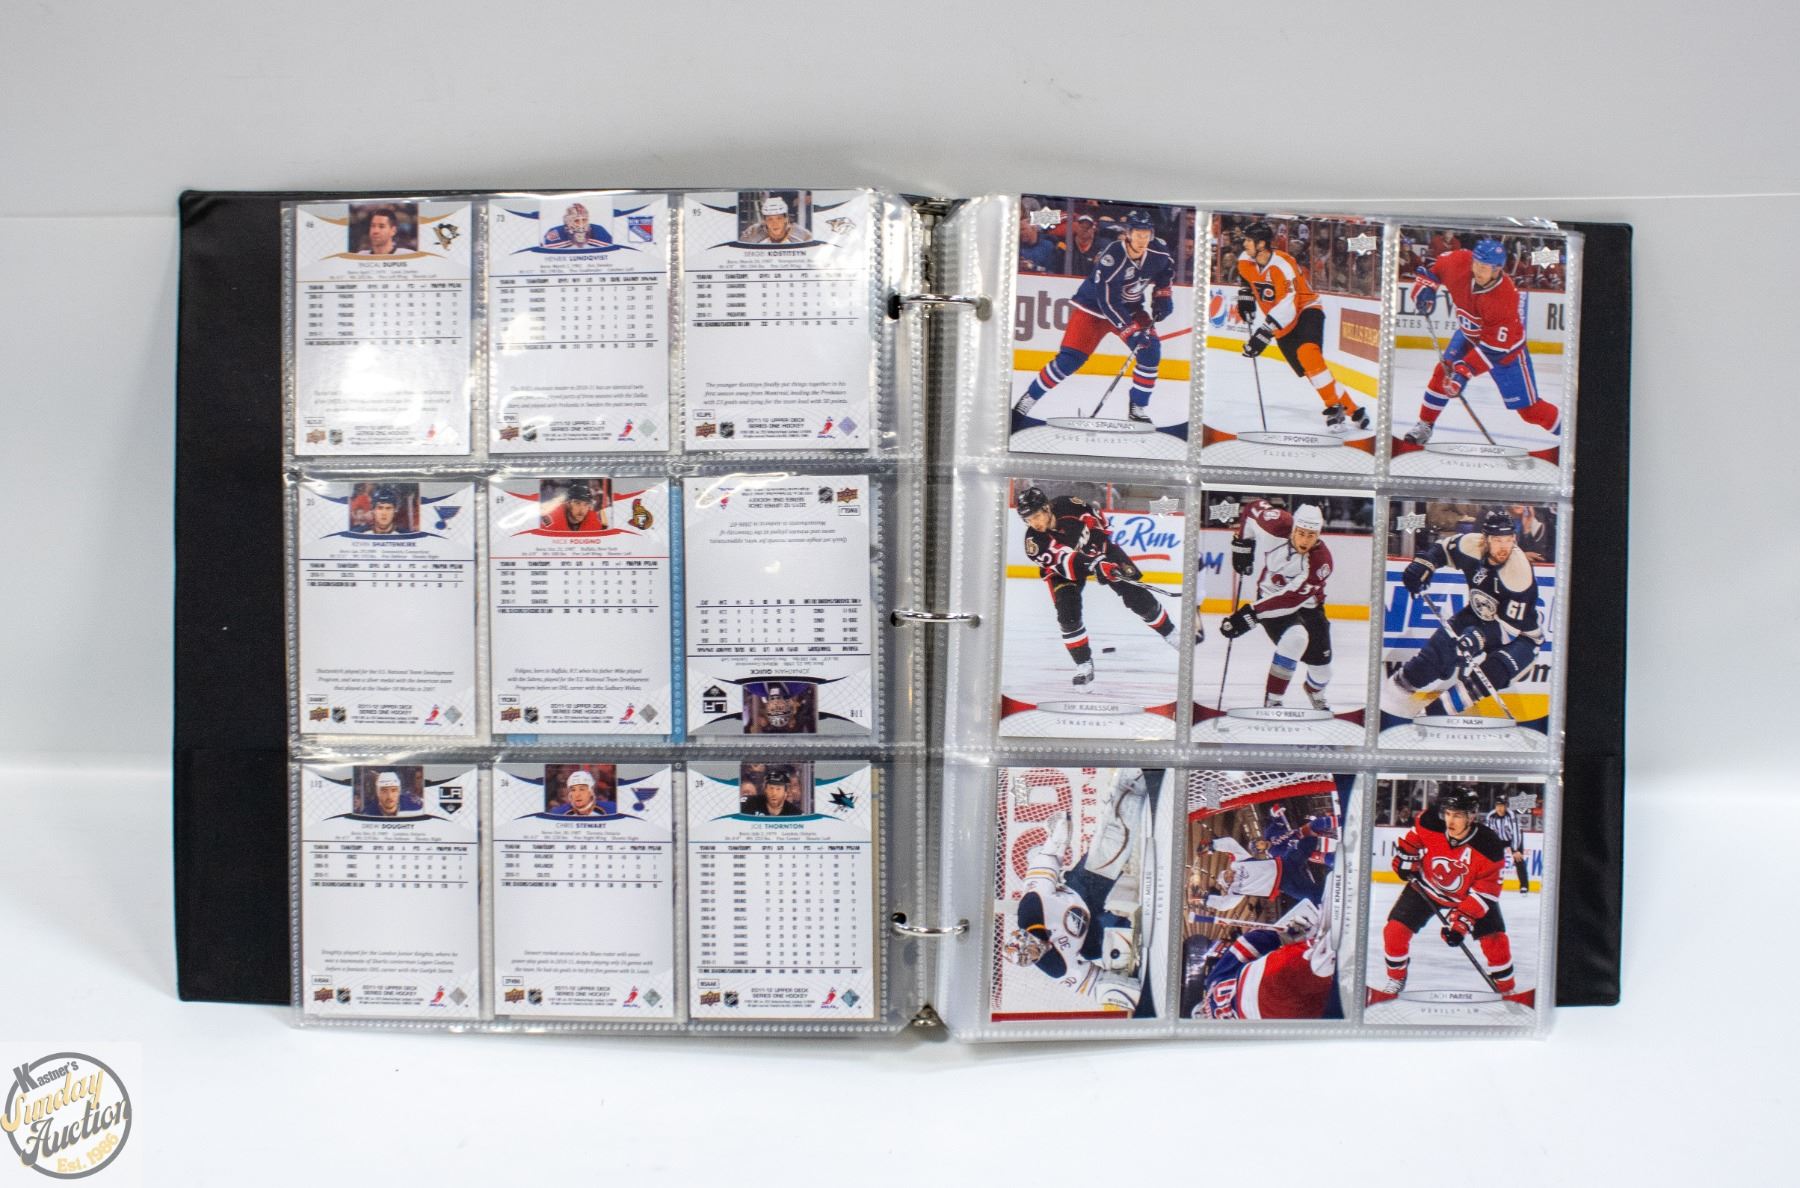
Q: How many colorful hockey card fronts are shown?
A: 9